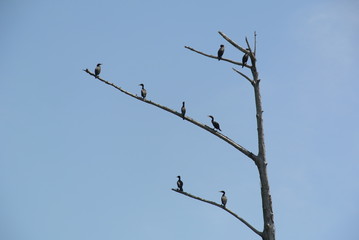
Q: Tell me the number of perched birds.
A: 8